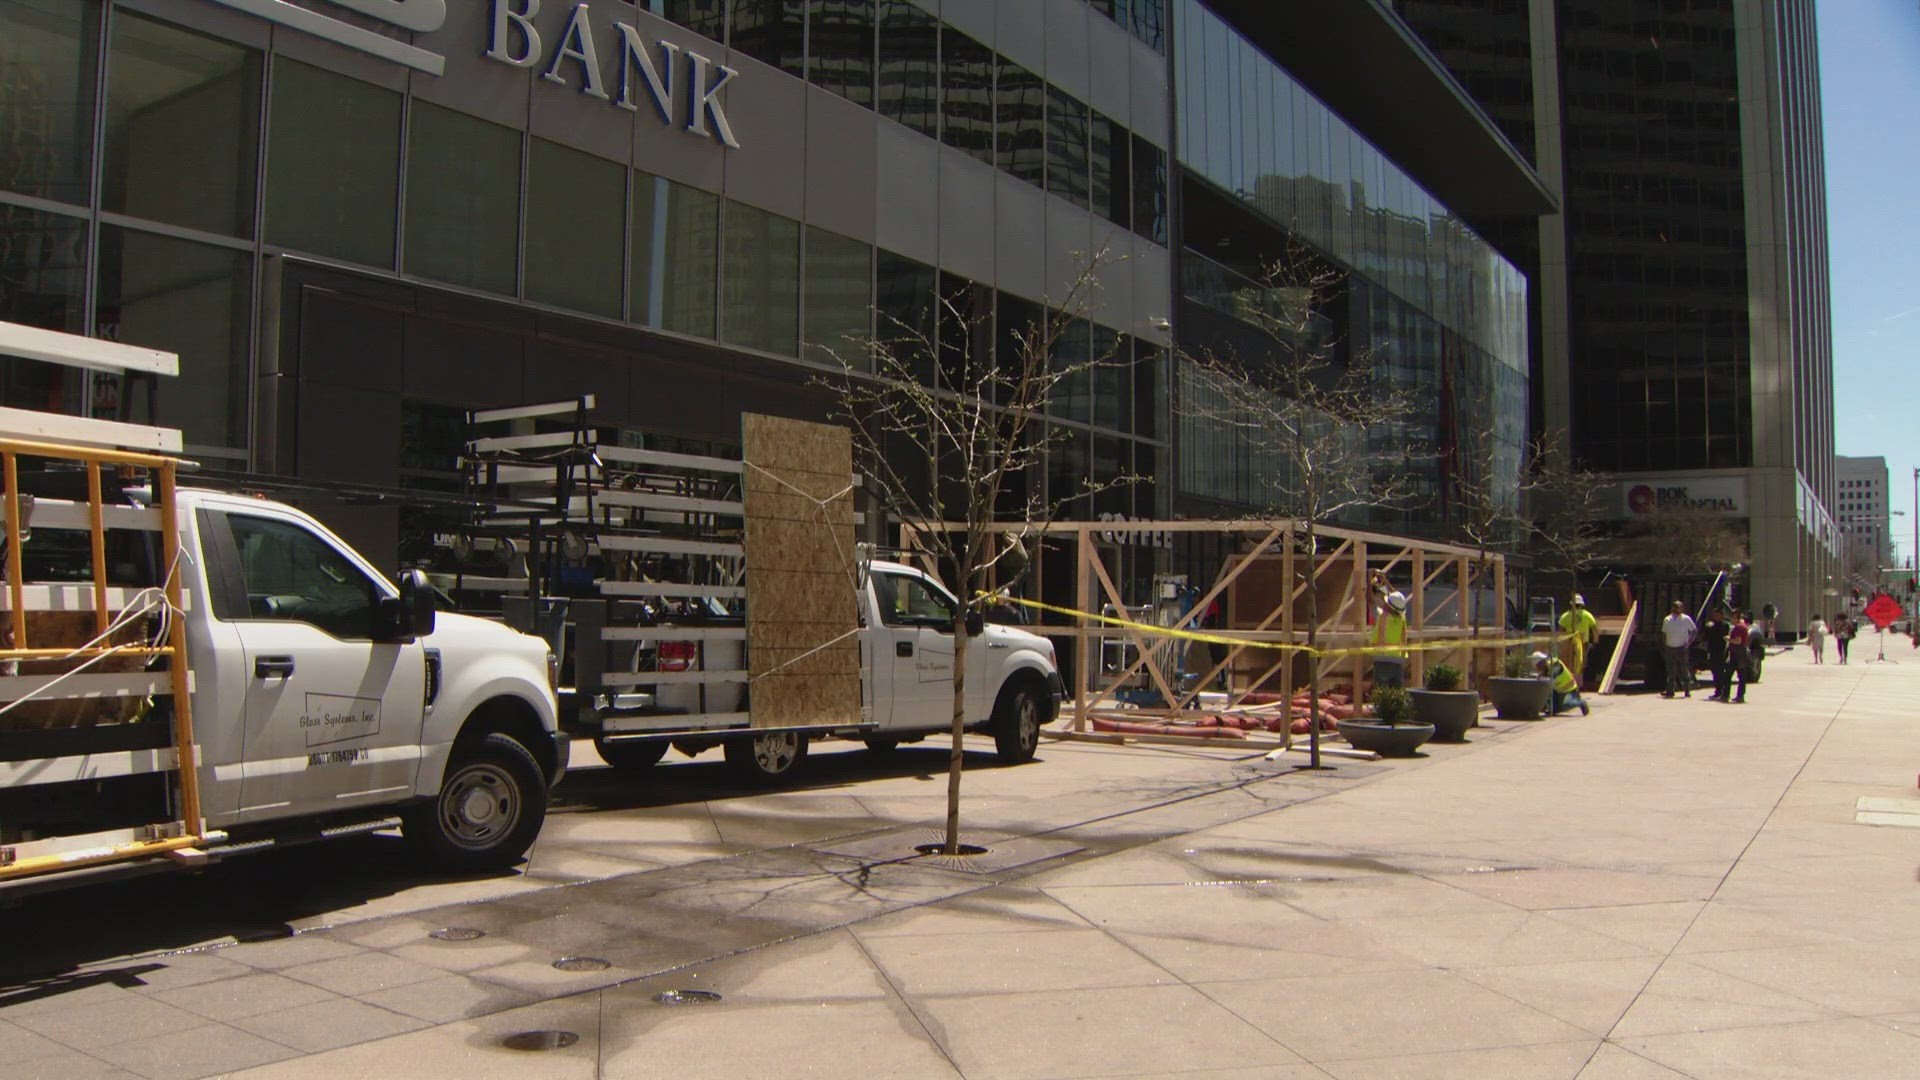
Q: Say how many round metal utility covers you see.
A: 4